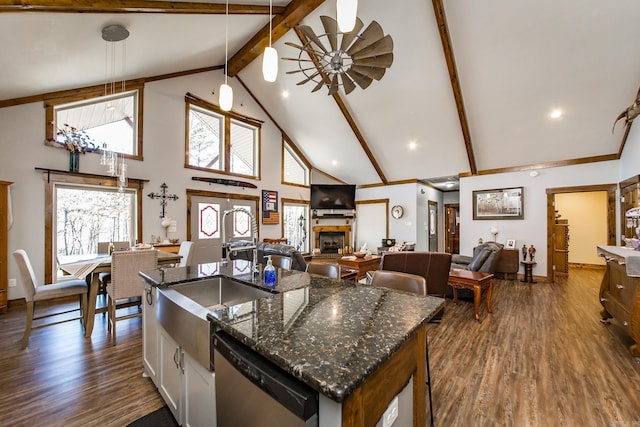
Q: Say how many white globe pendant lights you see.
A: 3